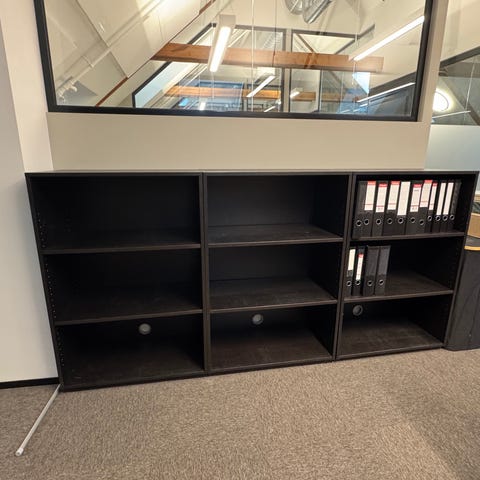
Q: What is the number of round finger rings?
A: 15